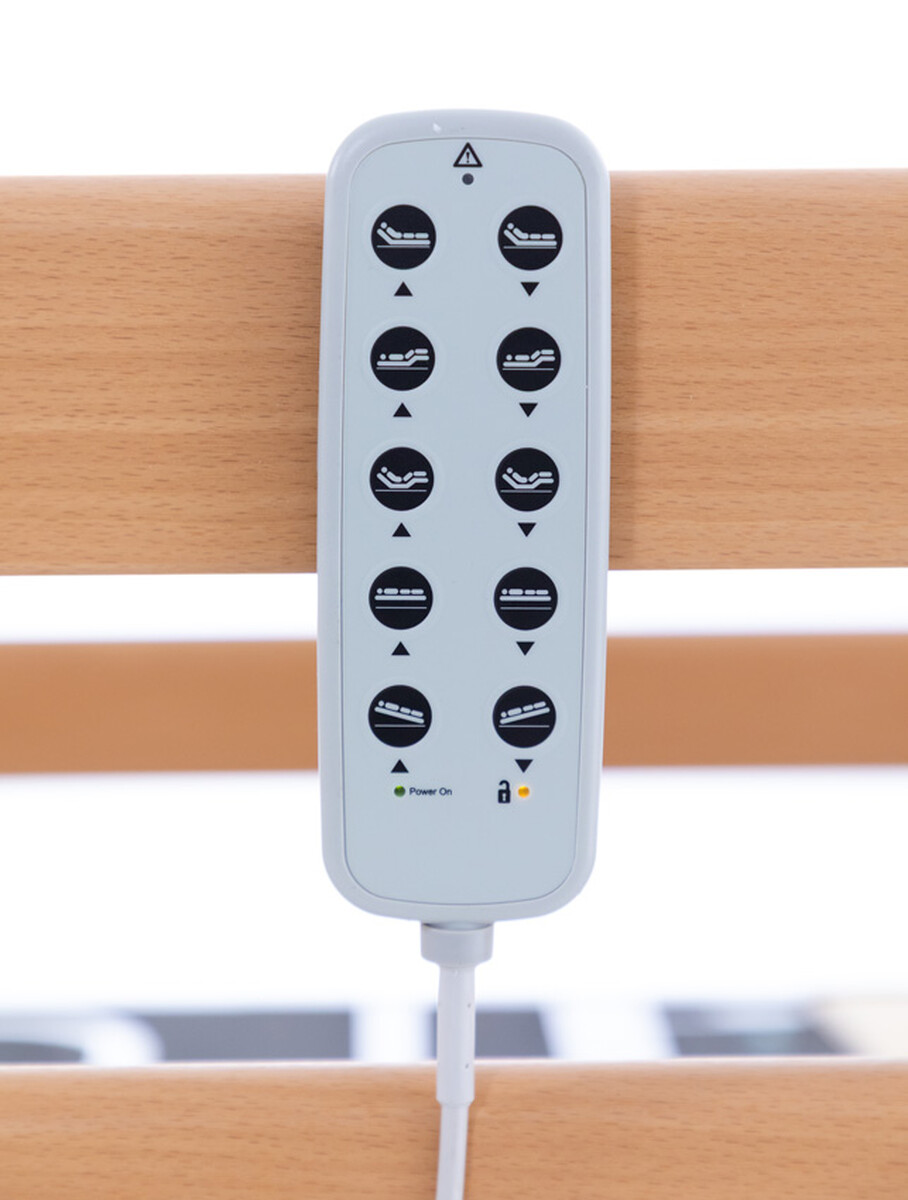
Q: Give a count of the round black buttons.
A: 10